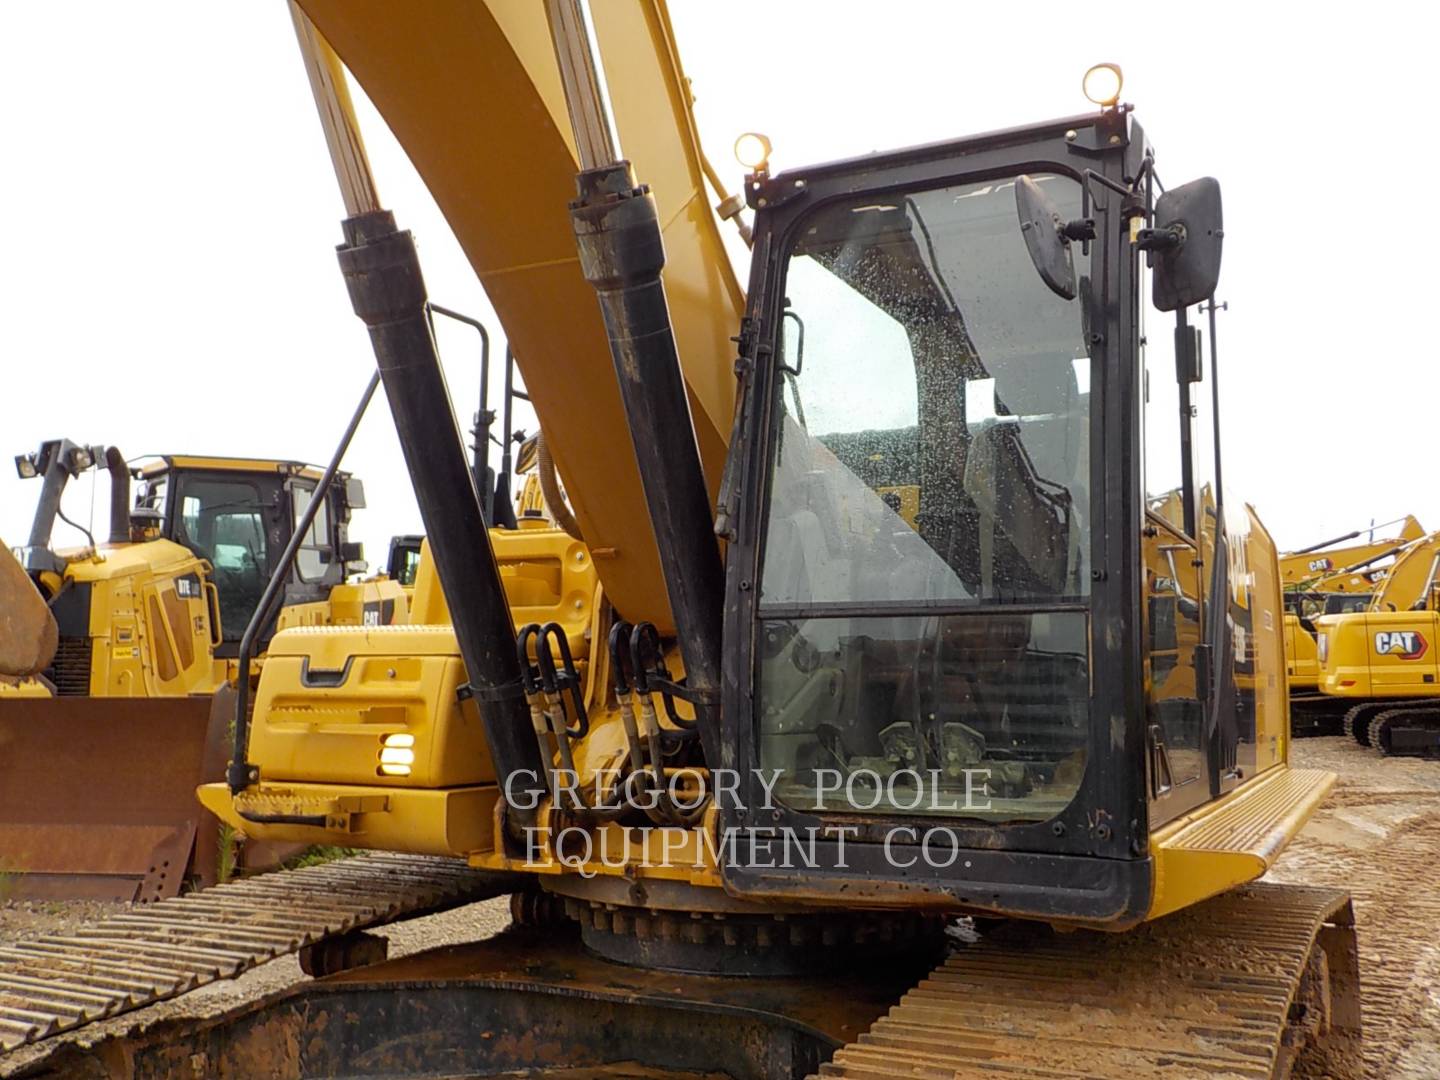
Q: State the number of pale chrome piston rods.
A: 2